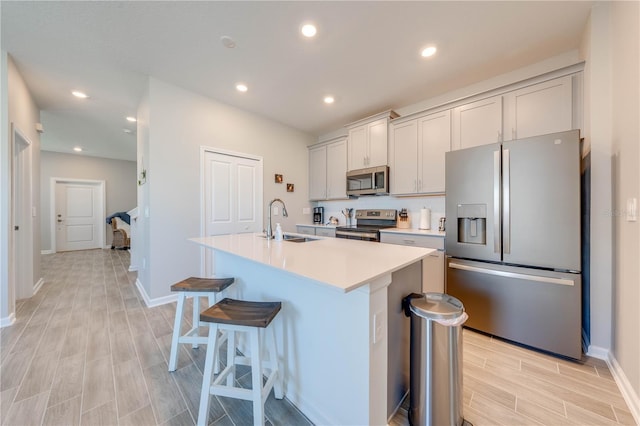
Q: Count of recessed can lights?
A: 7